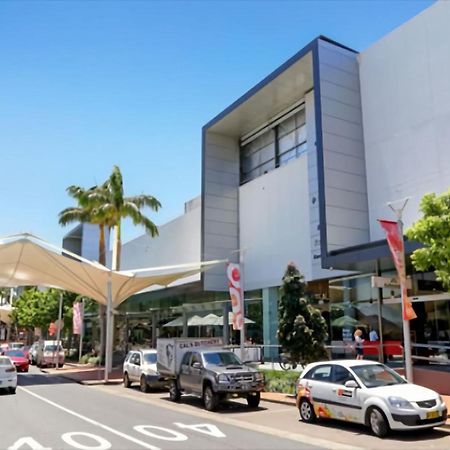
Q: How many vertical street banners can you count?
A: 3